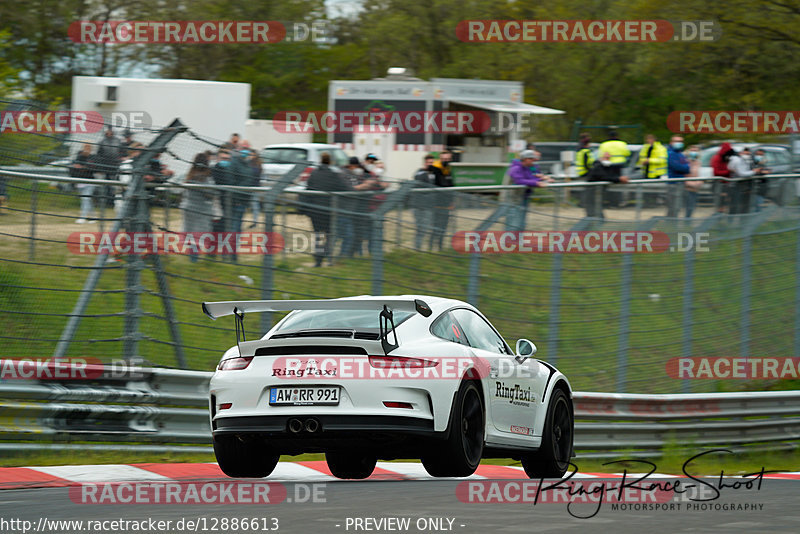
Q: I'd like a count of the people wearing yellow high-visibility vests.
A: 3